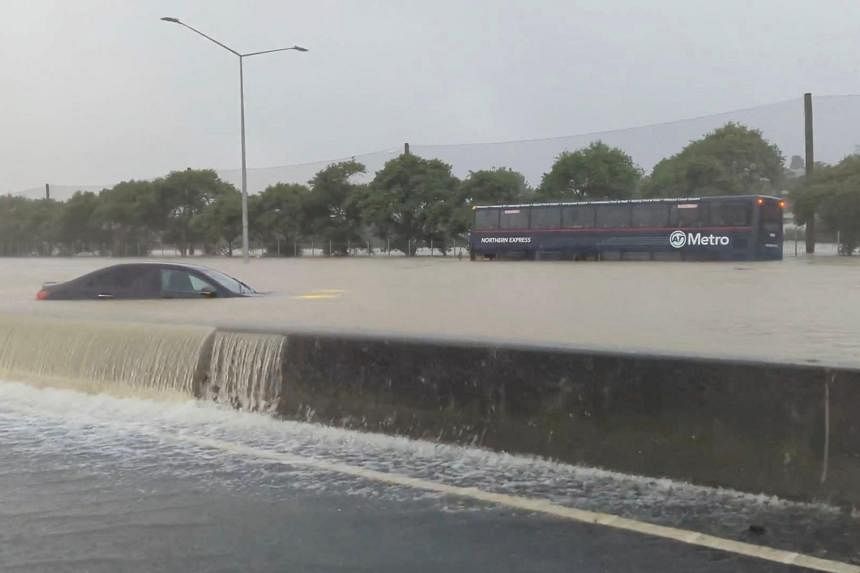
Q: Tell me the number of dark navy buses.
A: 1